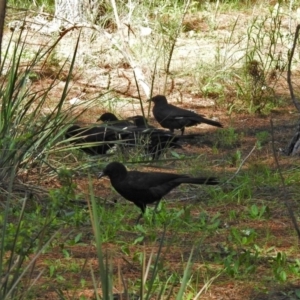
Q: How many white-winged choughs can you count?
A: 5